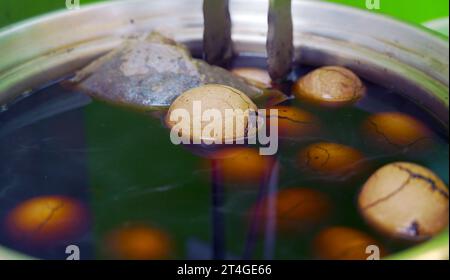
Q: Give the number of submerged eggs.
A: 8